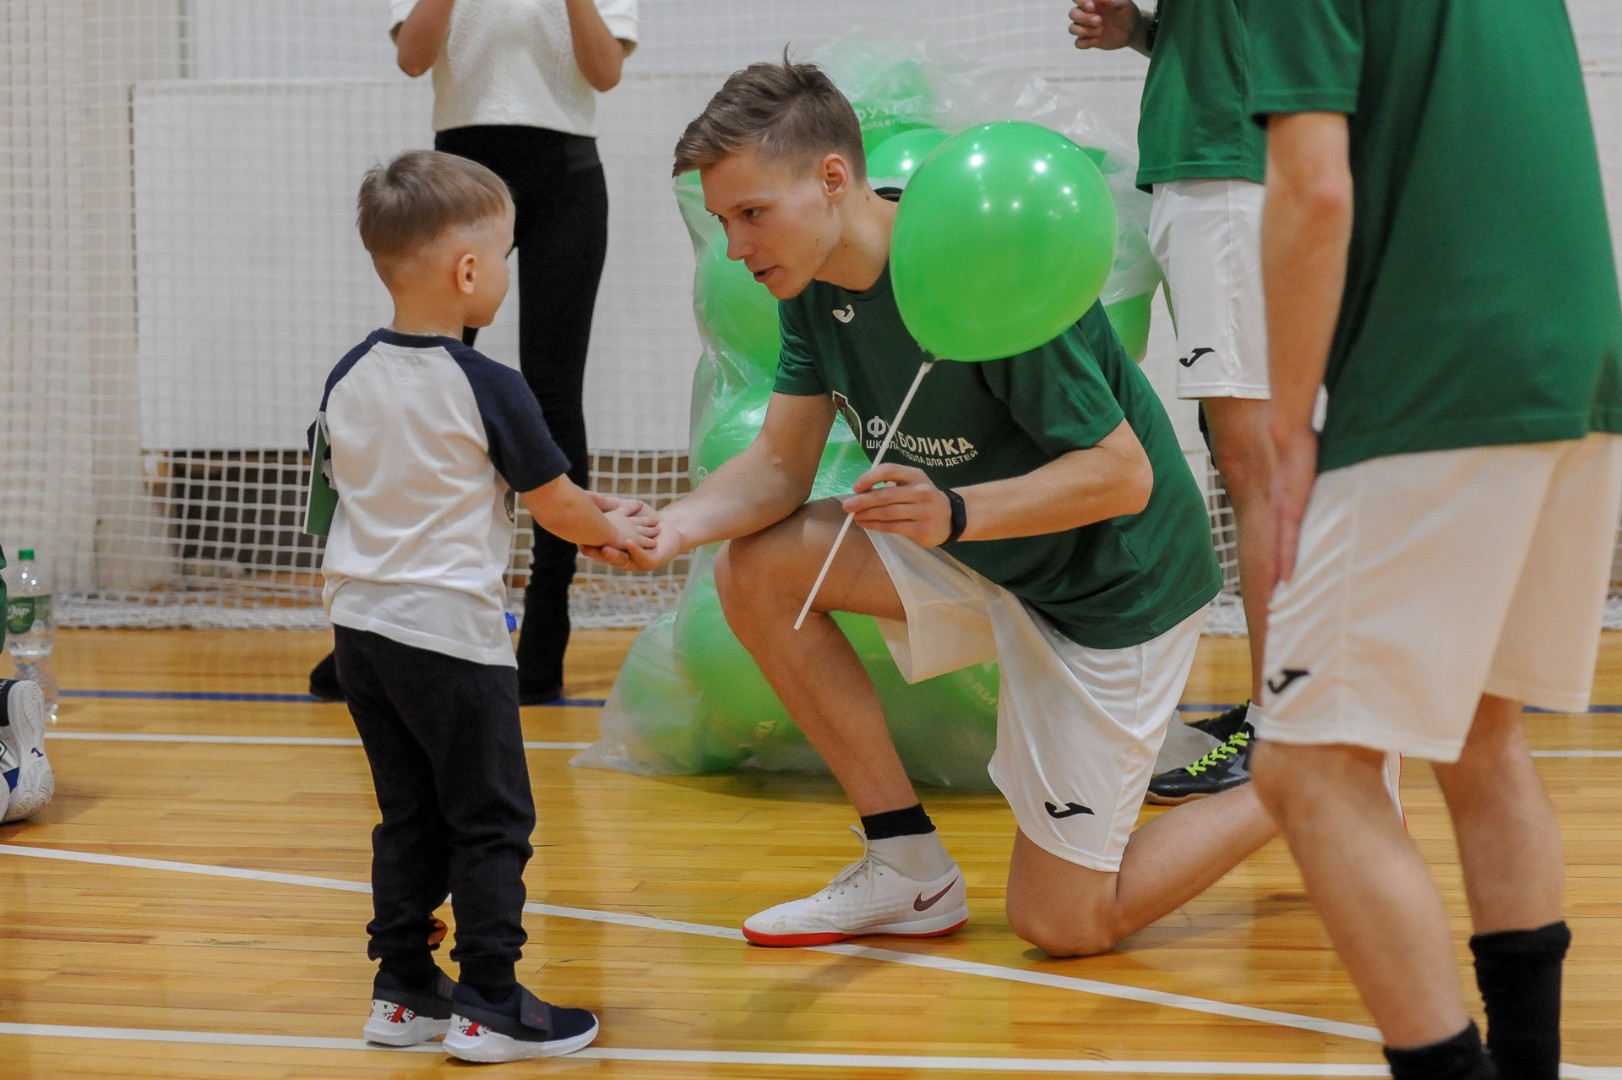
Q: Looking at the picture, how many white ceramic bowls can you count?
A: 0